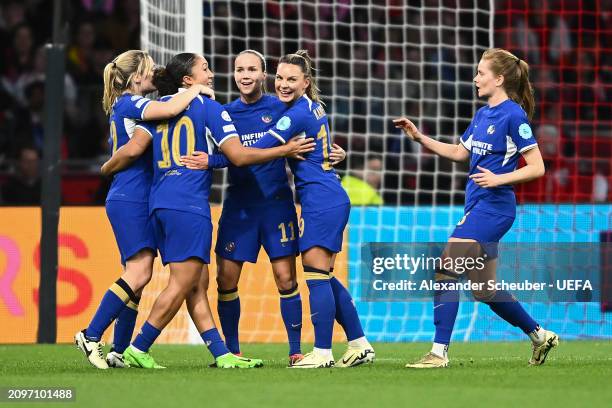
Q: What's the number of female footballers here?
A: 5